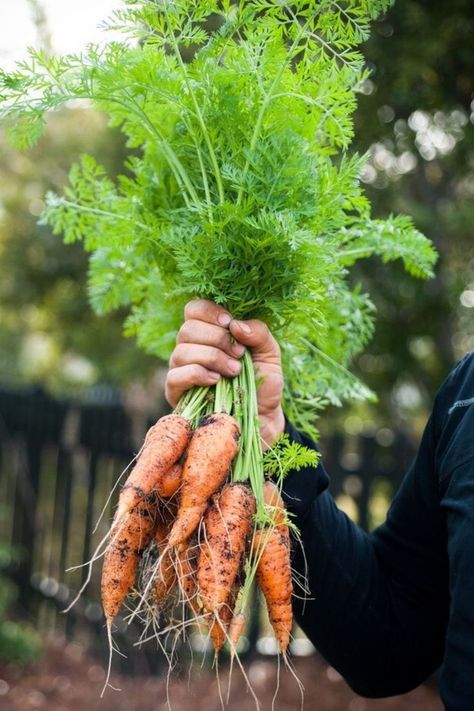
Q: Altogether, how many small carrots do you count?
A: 1